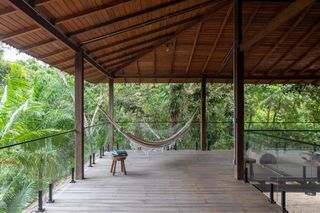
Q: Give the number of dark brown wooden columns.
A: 4